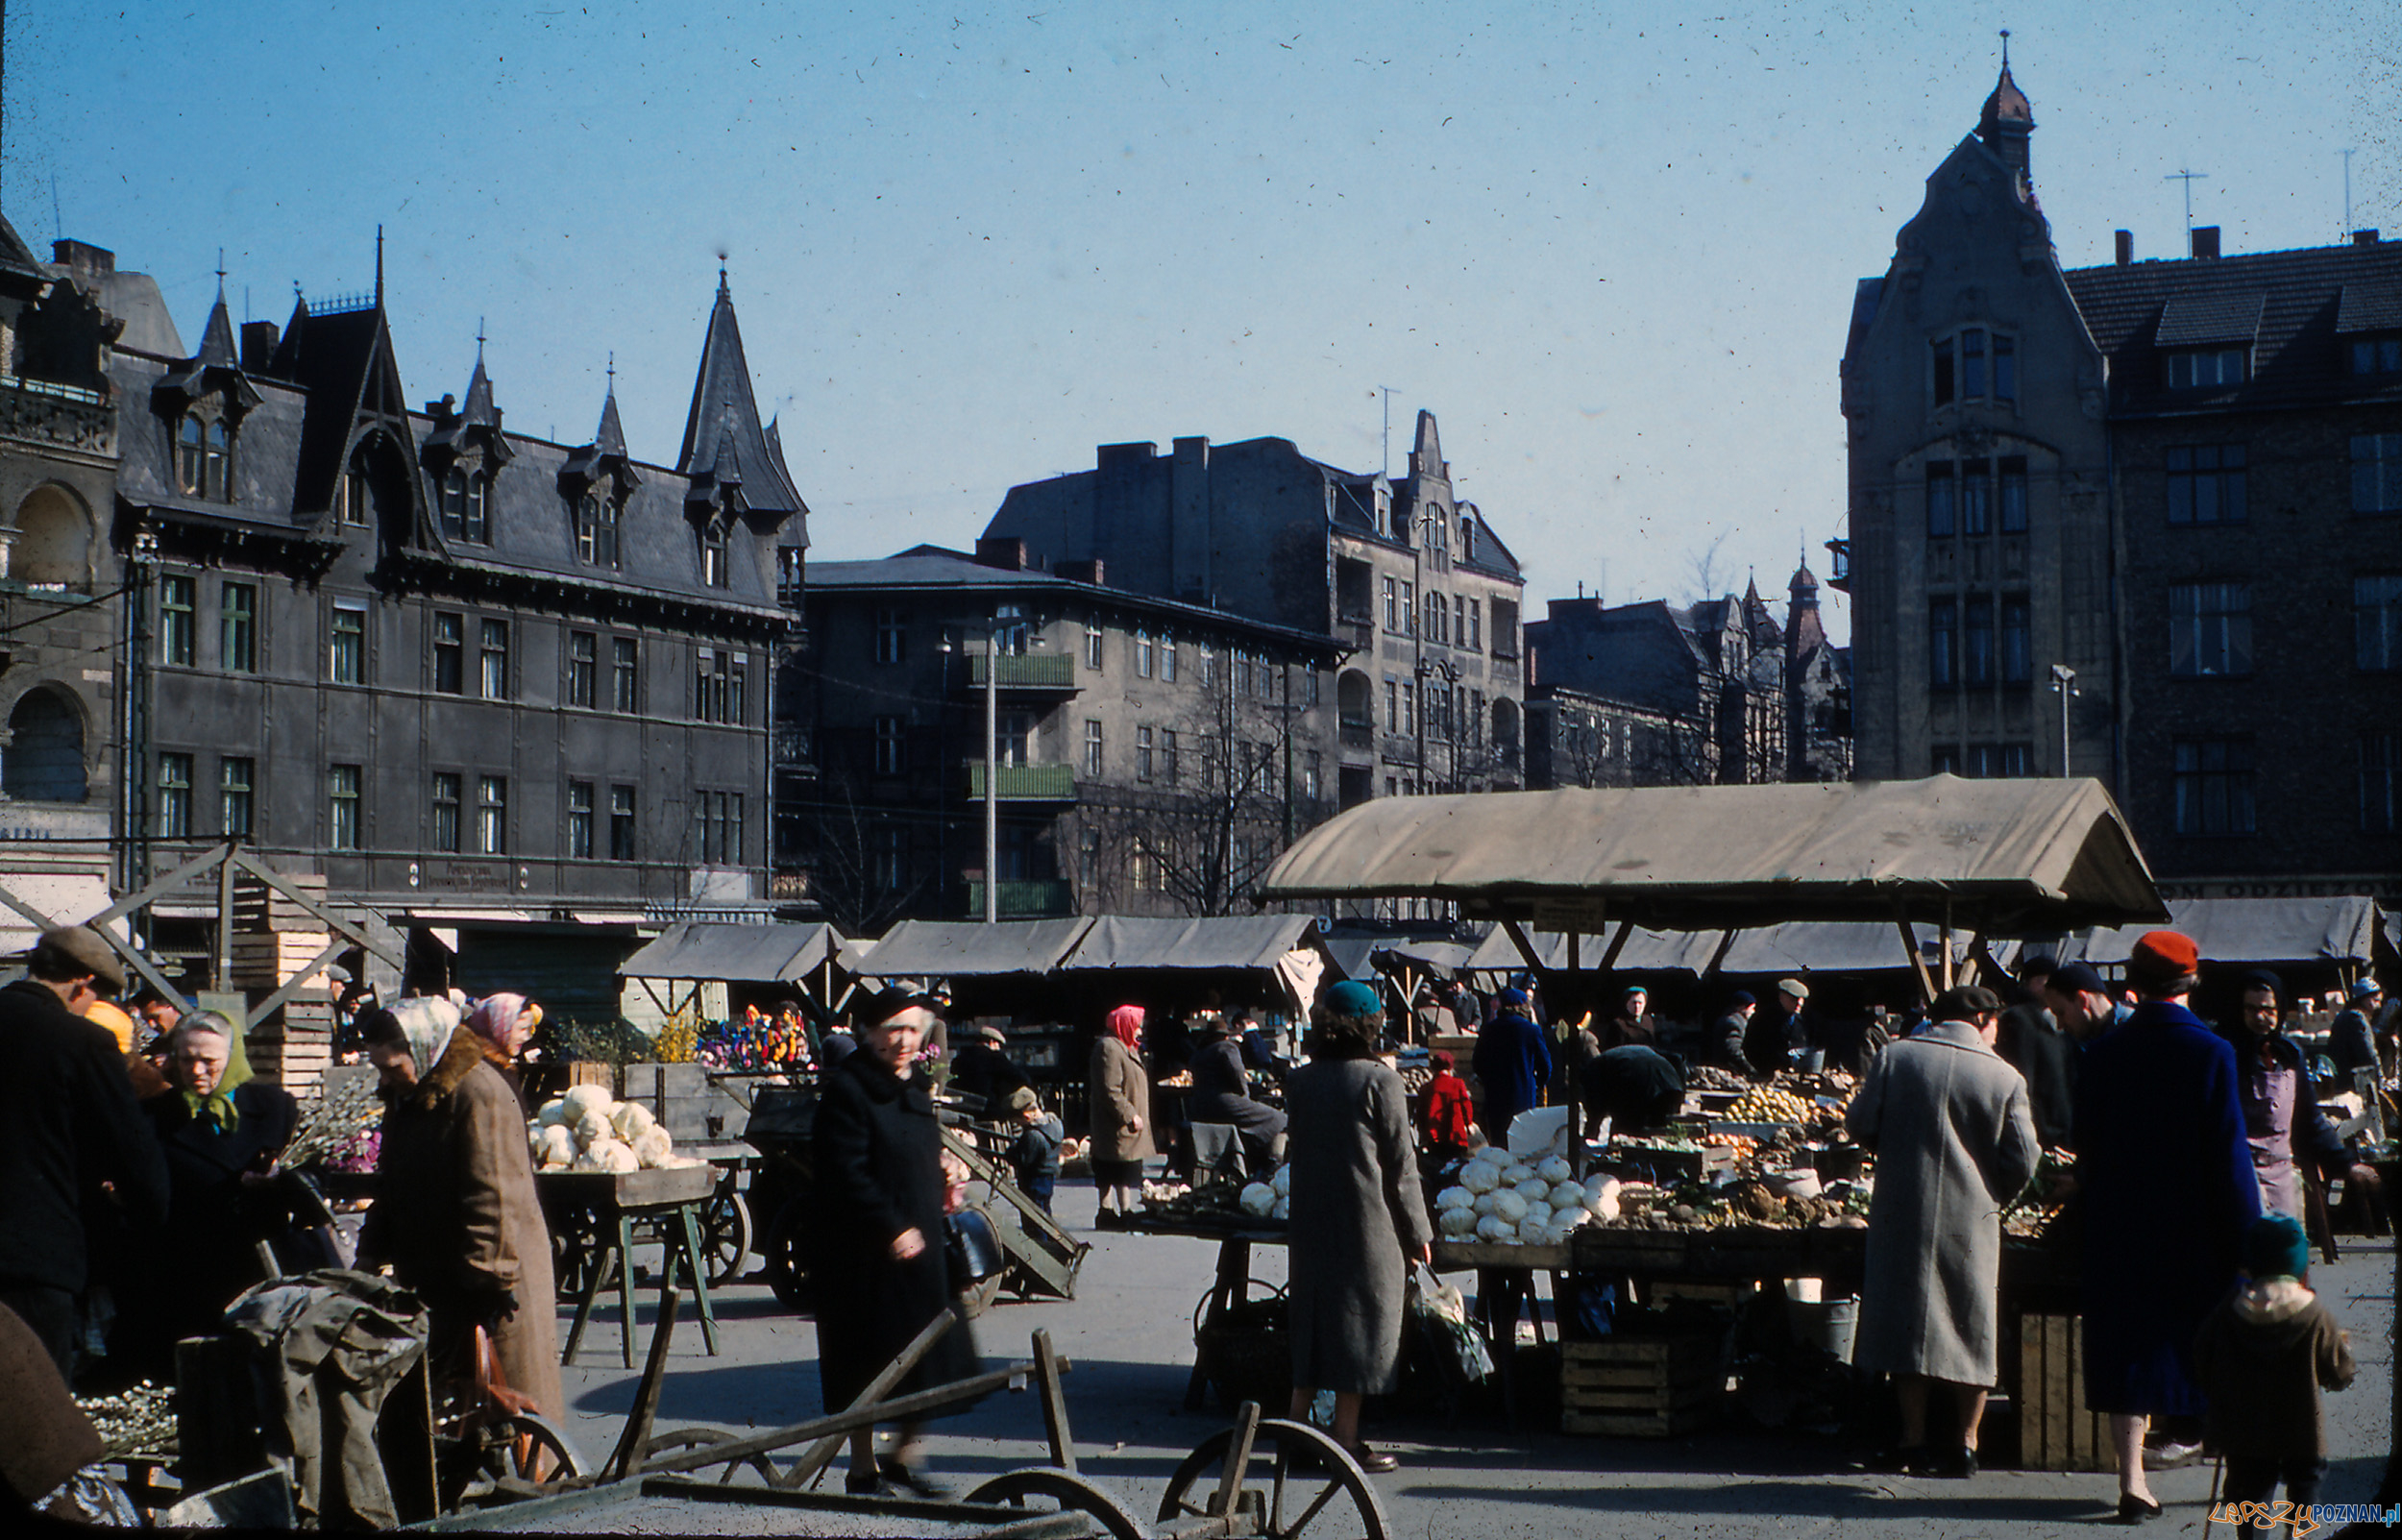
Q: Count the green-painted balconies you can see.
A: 3